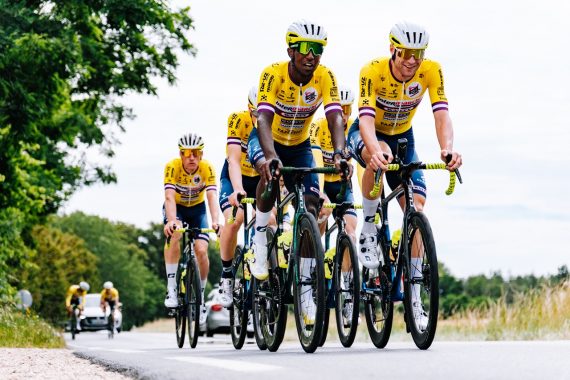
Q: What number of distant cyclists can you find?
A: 2